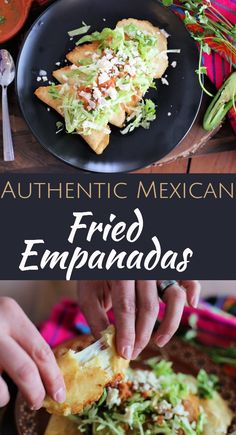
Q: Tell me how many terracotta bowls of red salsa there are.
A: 1